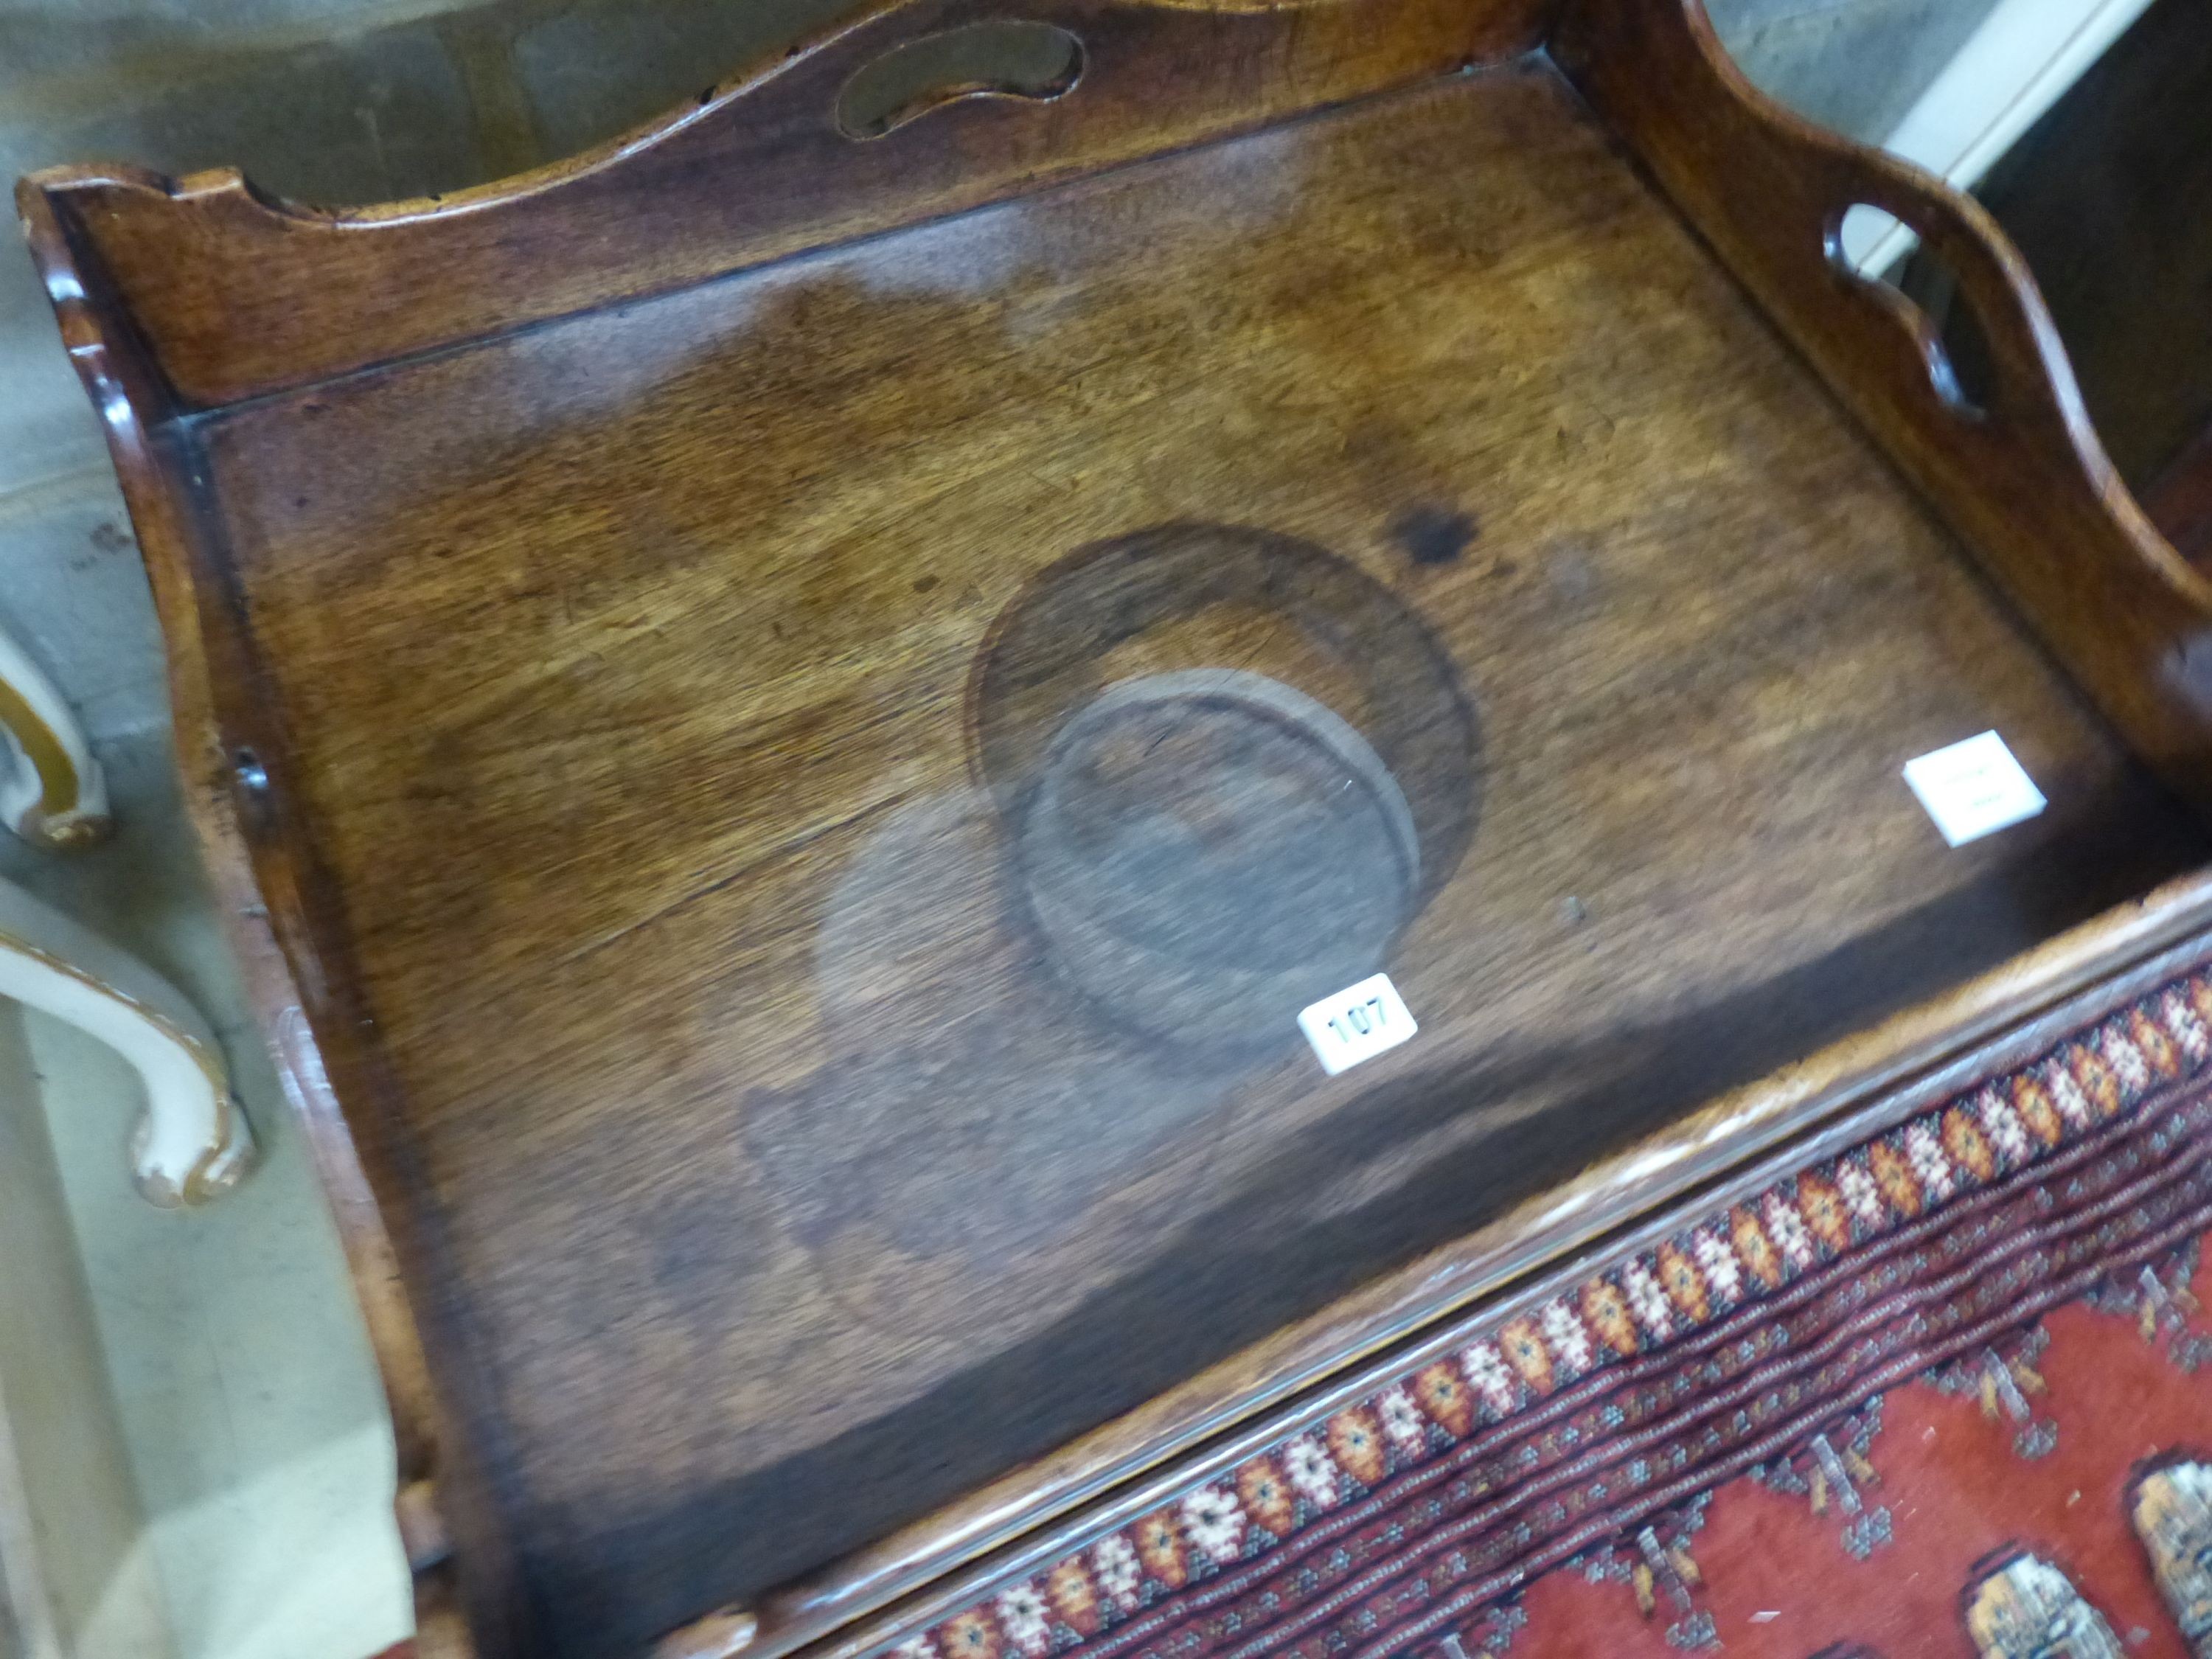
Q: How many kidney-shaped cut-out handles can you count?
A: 2